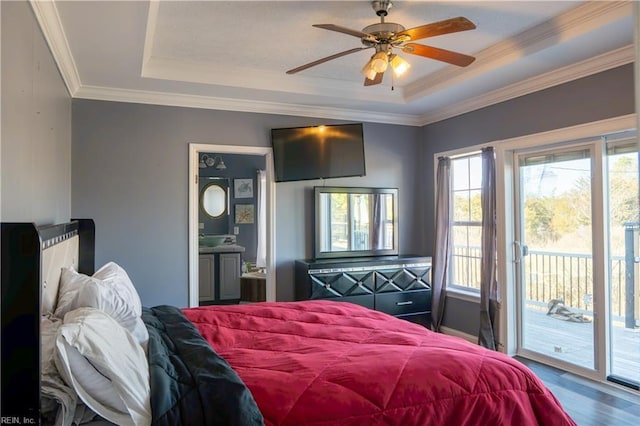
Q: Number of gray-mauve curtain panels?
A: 2